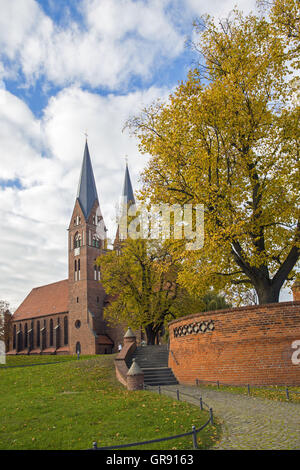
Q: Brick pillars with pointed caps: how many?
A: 2